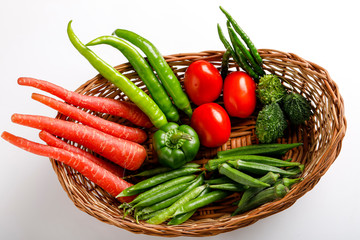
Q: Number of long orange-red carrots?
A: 5